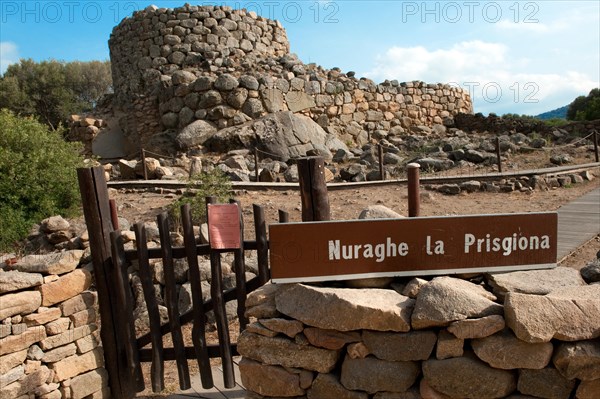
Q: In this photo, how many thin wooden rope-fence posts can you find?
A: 5